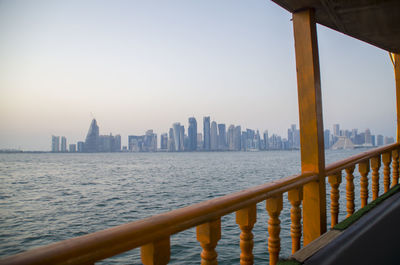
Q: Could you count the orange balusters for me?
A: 11